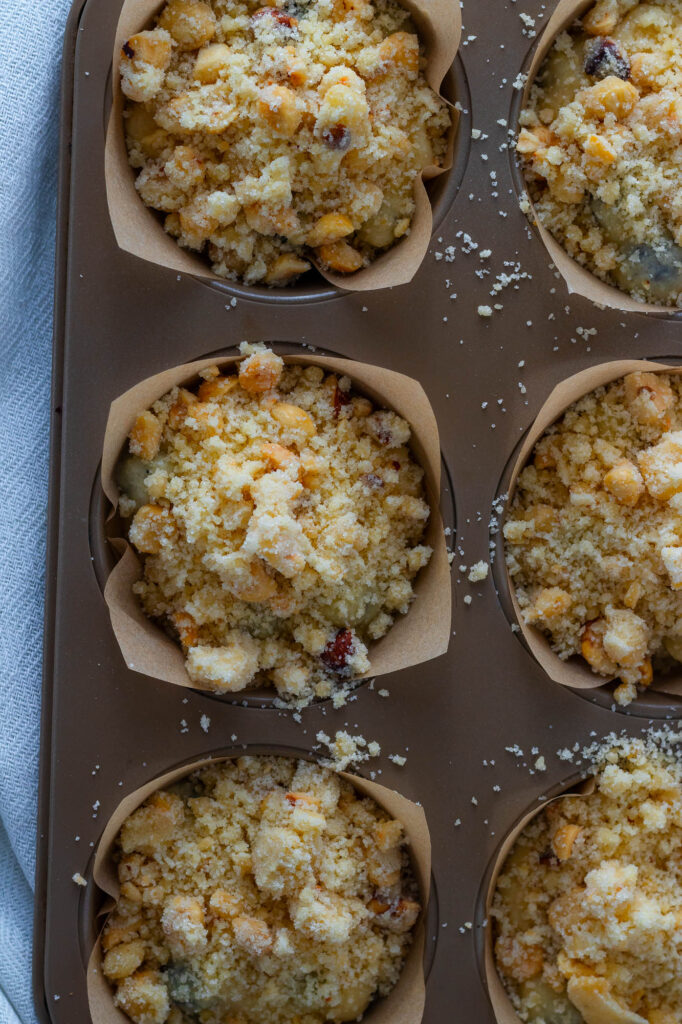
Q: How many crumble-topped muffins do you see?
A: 6